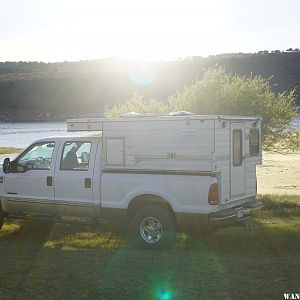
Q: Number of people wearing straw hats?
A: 0